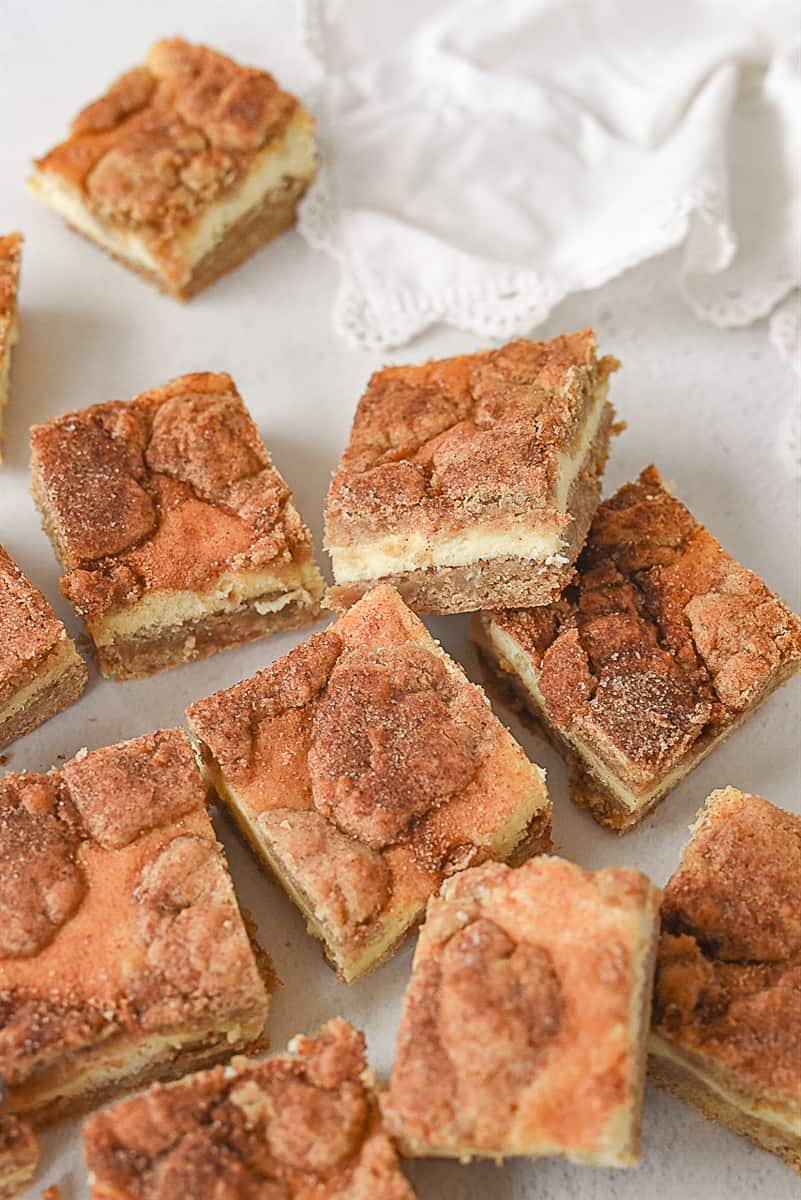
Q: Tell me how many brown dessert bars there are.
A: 12